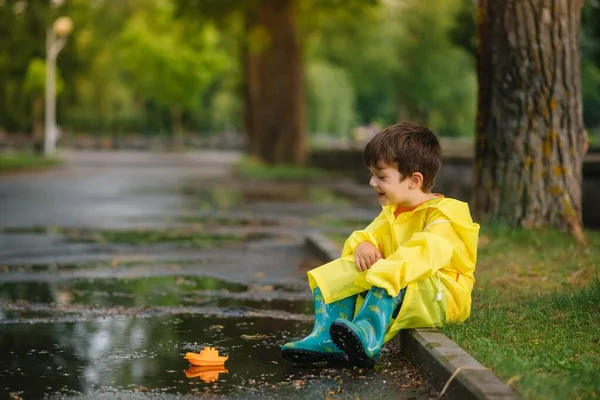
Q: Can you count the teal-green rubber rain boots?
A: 2